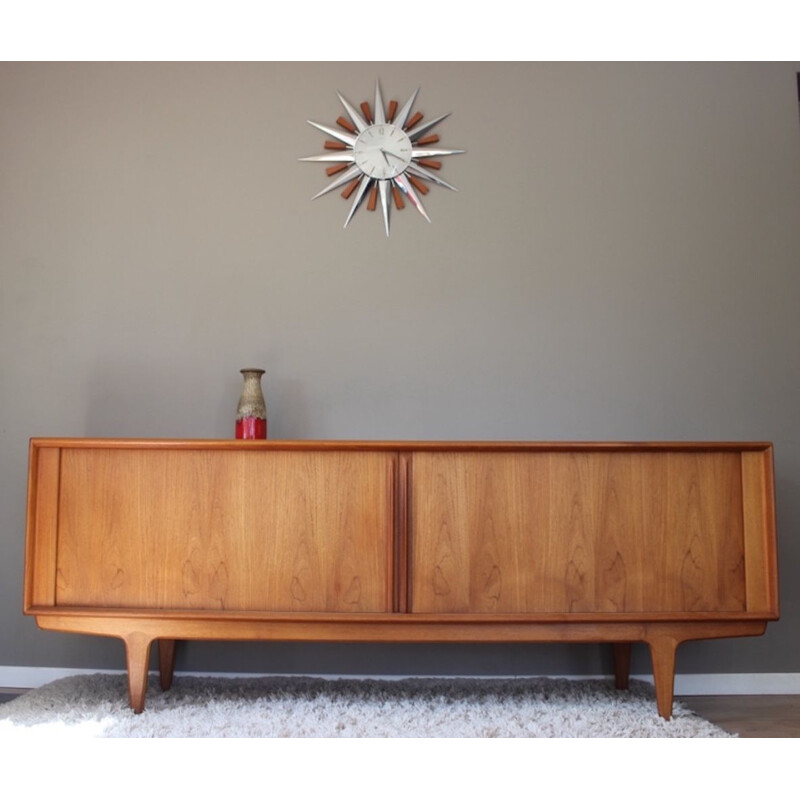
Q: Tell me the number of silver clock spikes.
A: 12